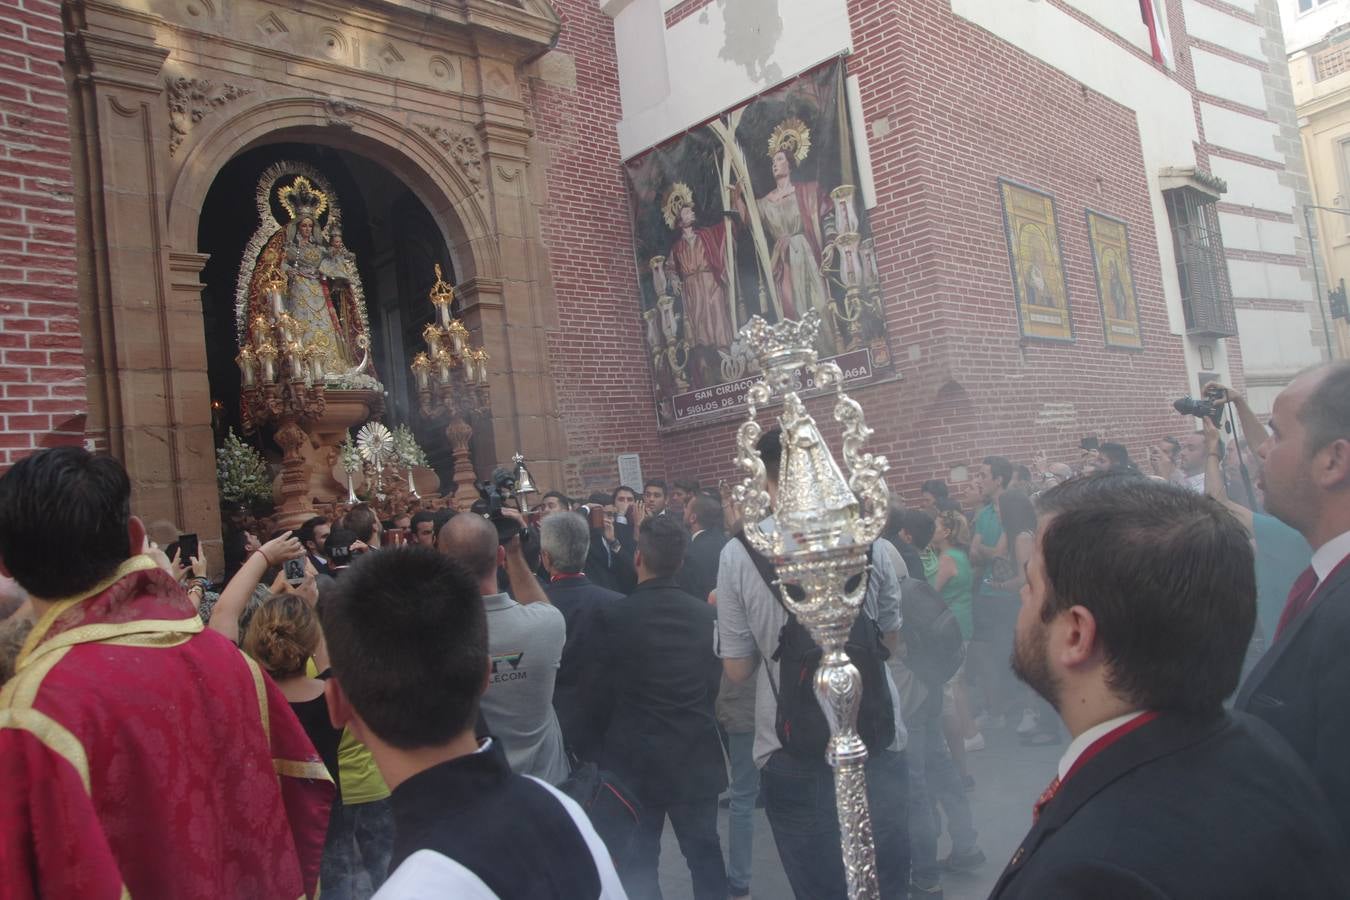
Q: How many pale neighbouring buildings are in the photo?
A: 1